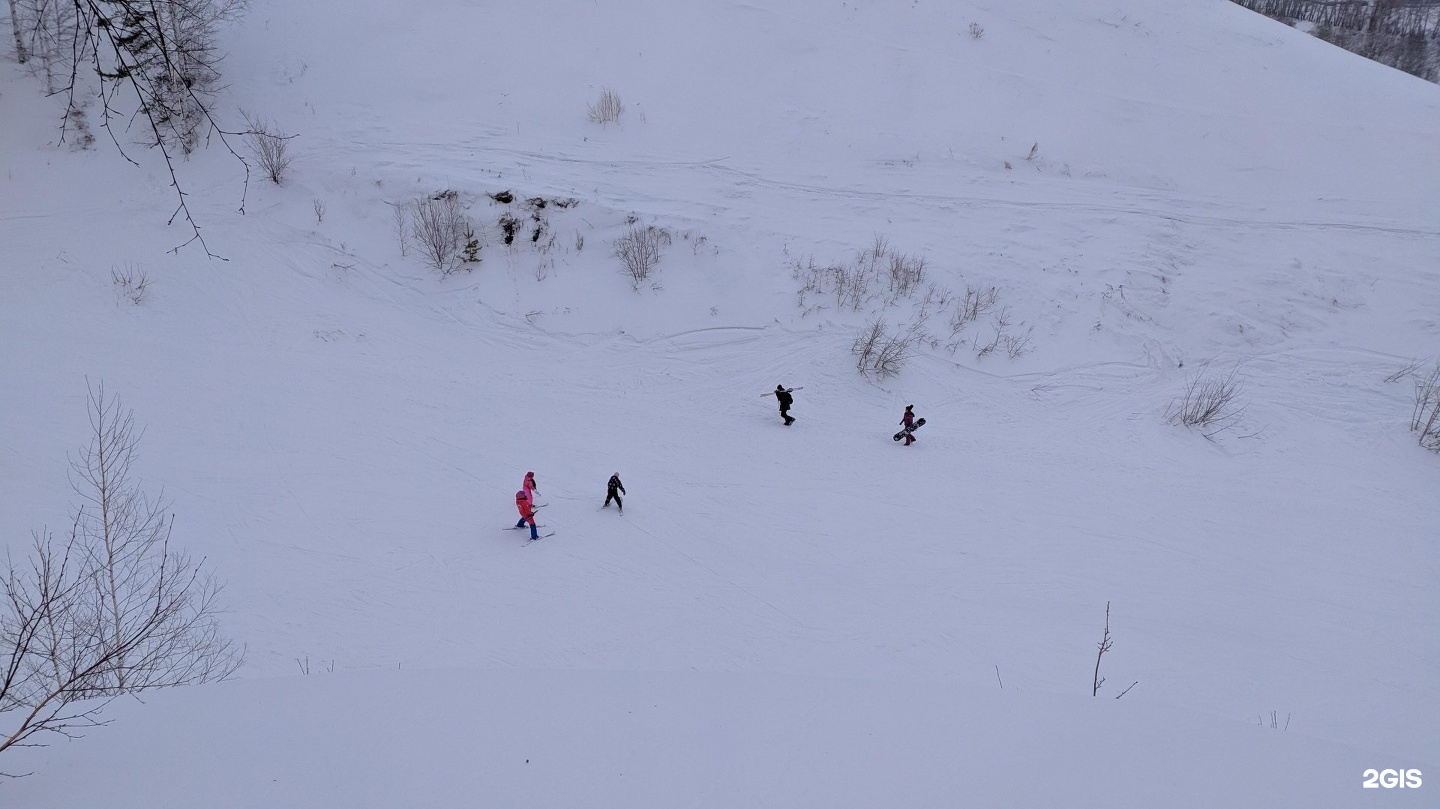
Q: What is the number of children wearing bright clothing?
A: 2